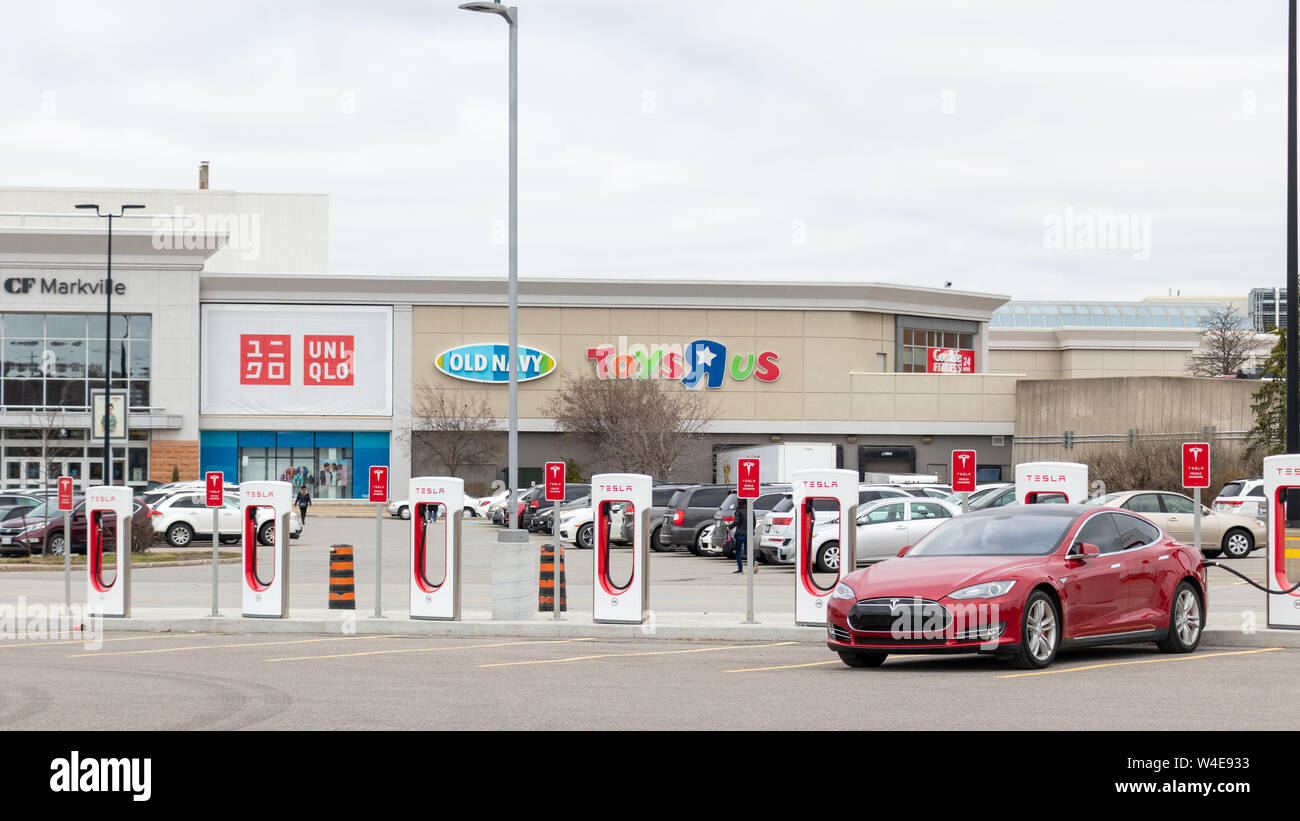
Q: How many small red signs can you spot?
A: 7